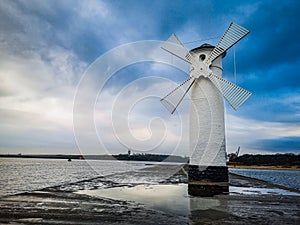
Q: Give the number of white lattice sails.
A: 4